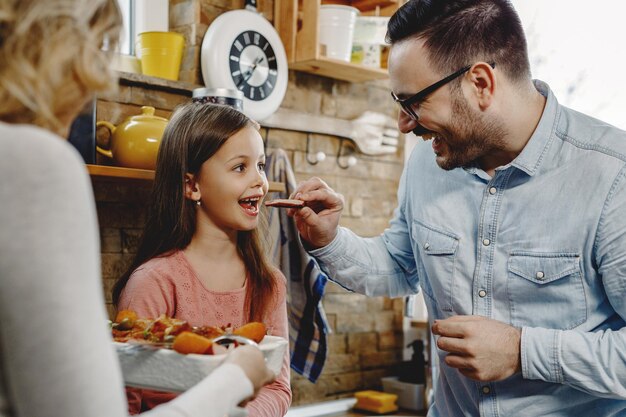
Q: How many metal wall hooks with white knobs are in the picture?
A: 2